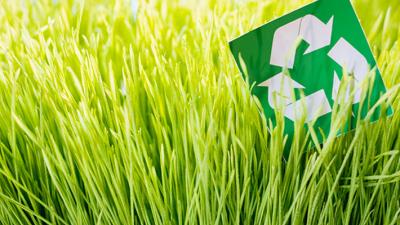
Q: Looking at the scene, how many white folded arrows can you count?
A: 3